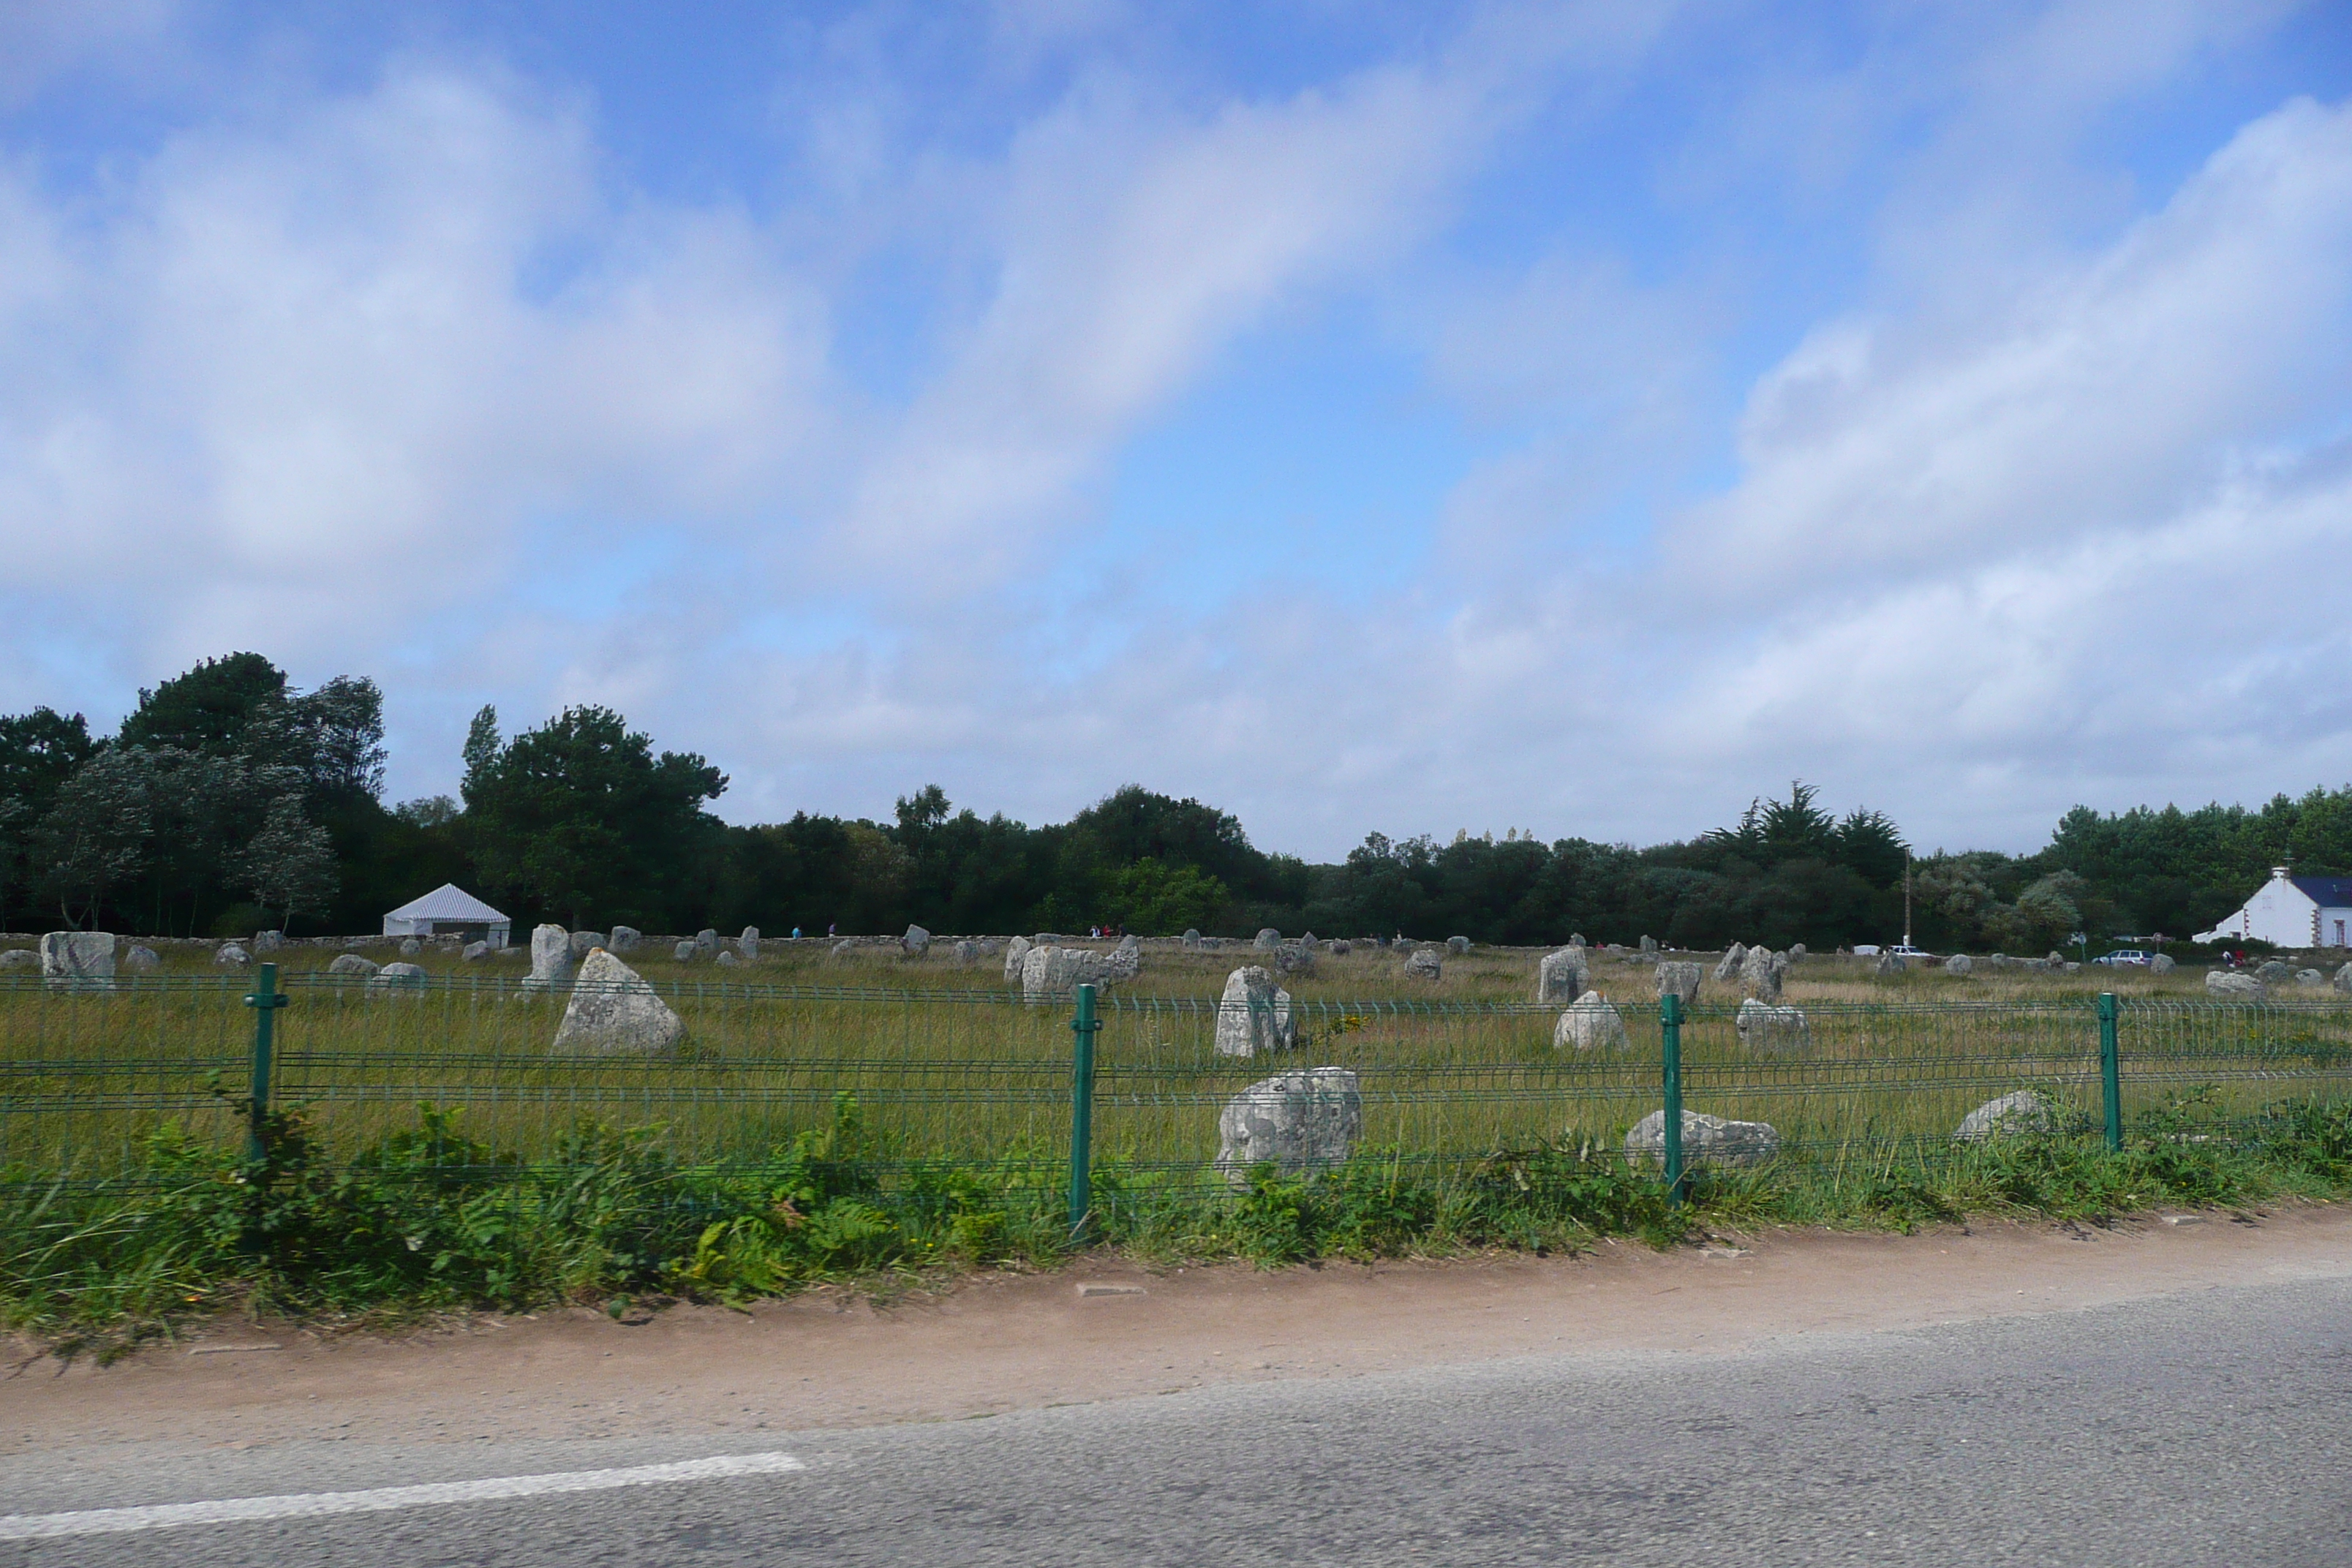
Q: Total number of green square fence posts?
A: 4